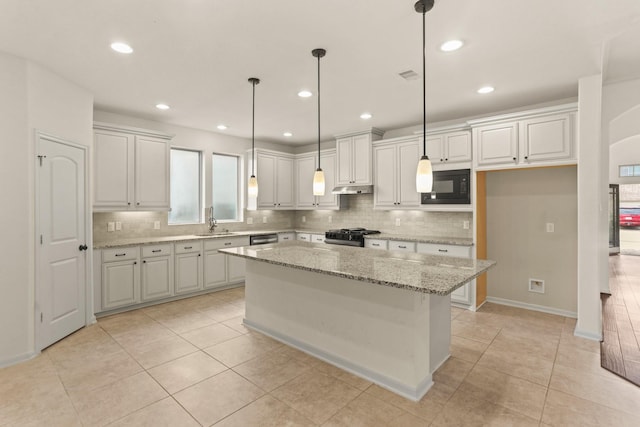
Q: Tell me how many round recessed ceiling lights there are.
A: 8